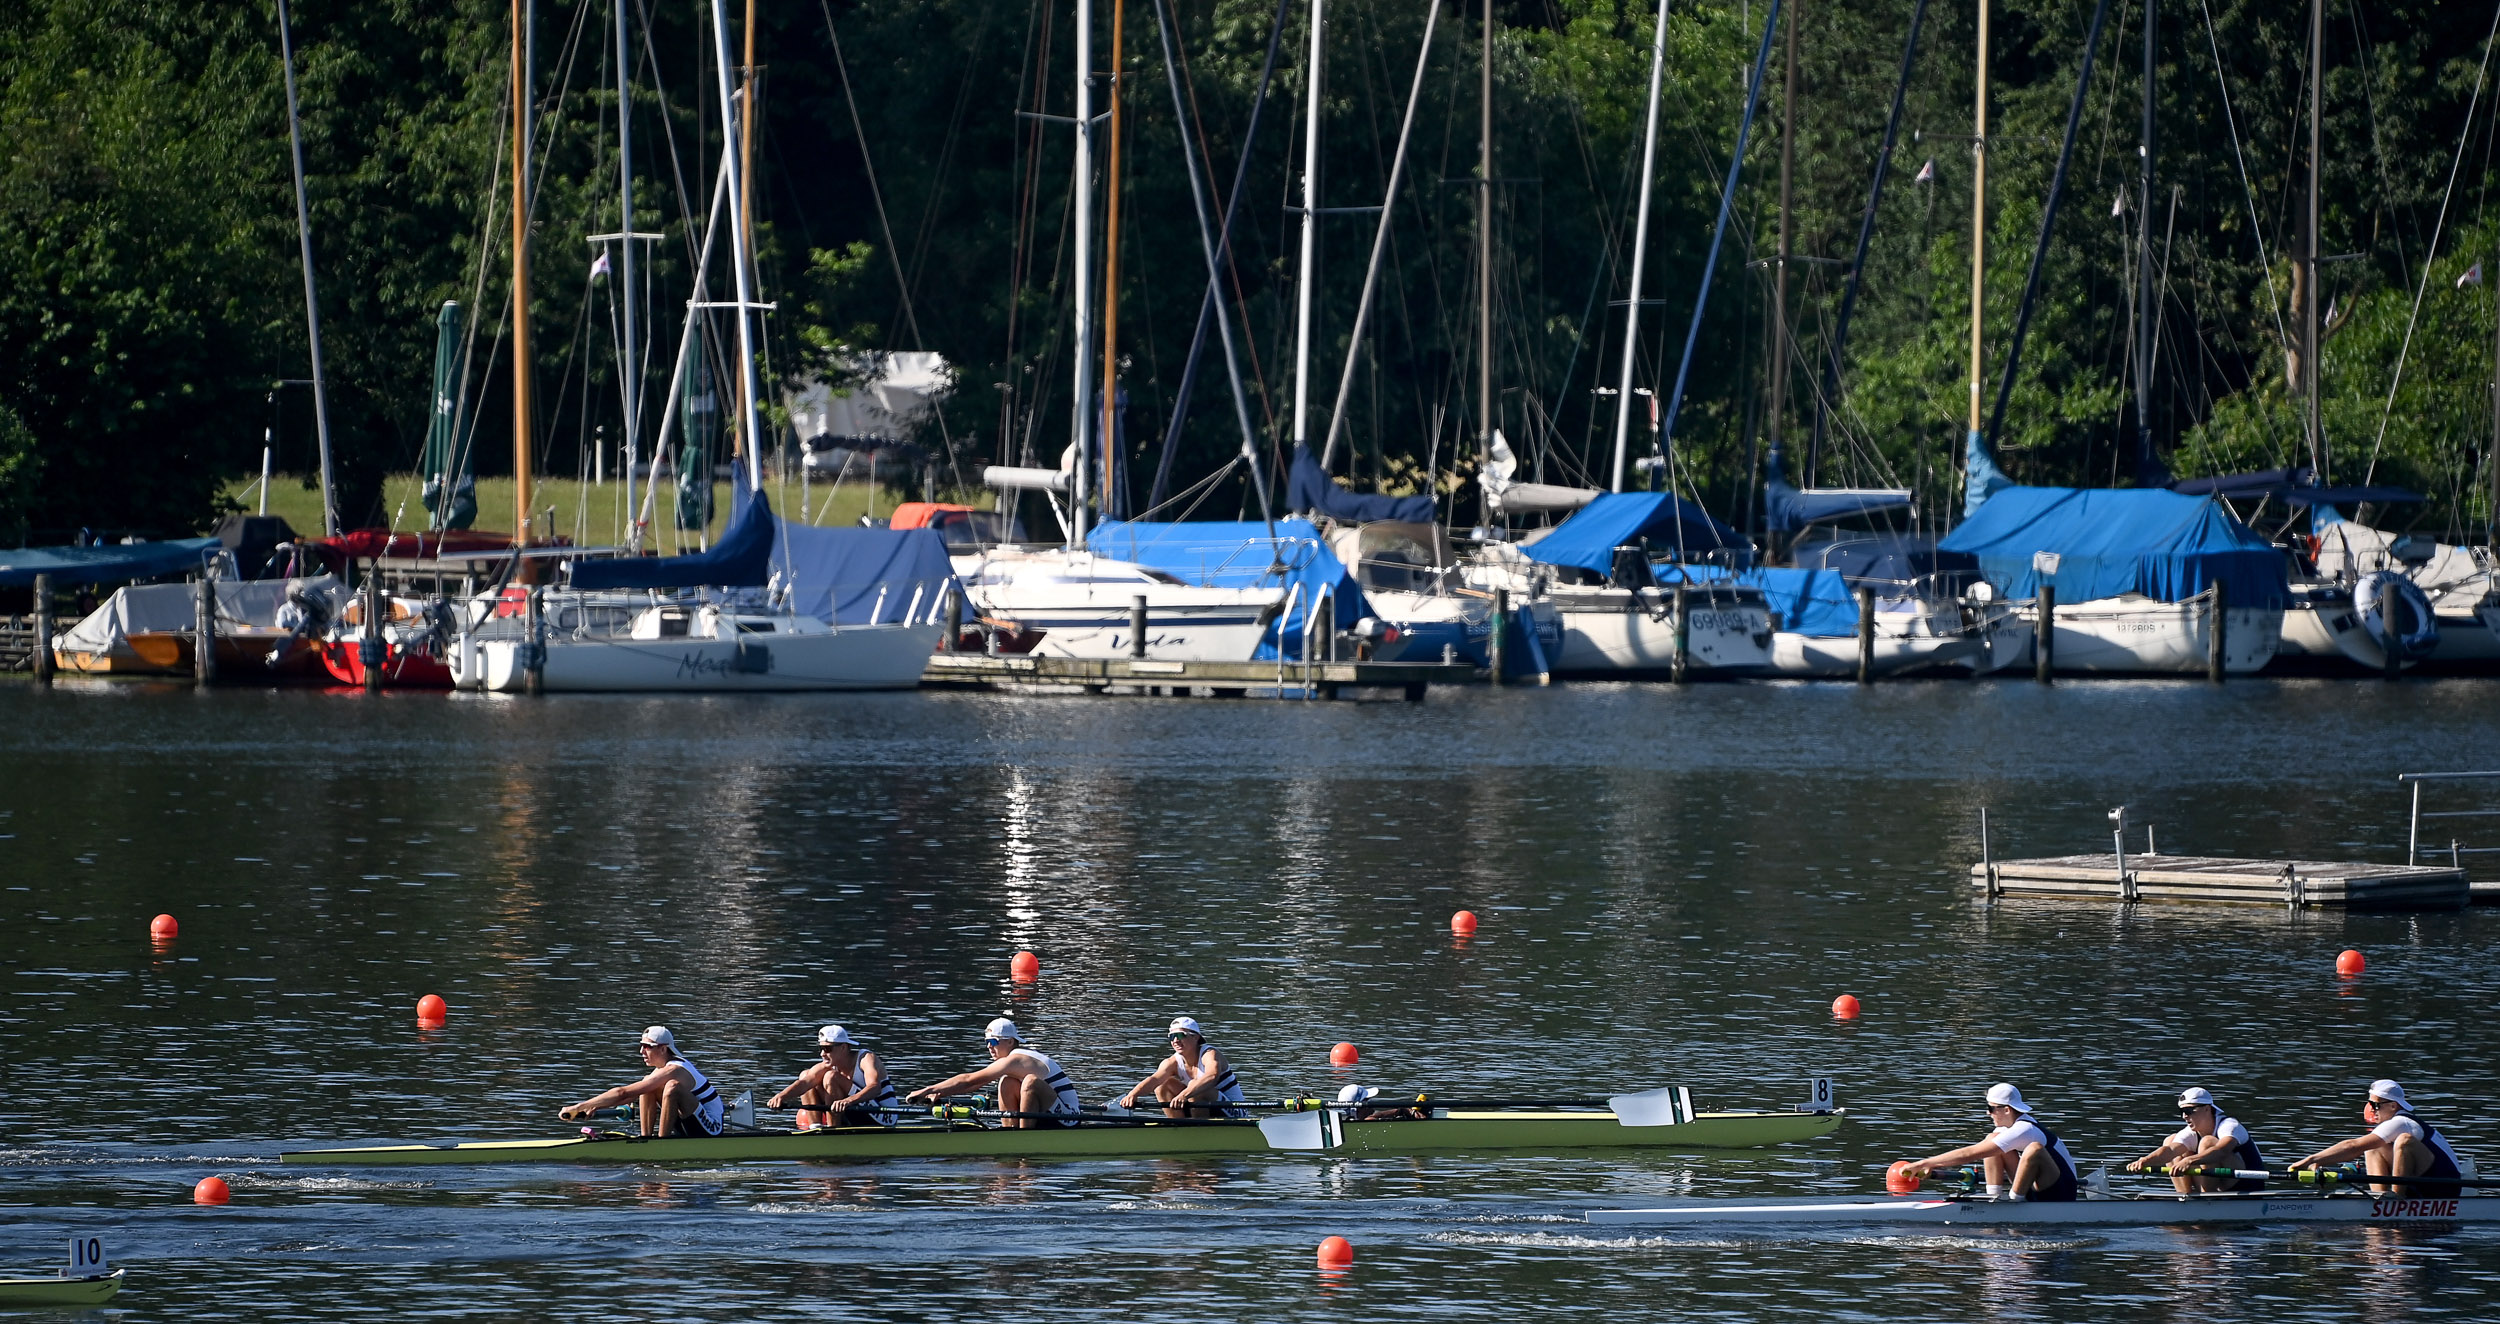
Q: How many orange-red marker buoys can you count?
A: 12